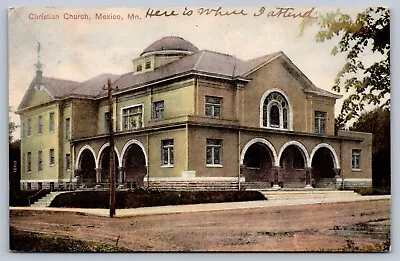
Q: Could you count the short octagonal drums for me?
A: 1